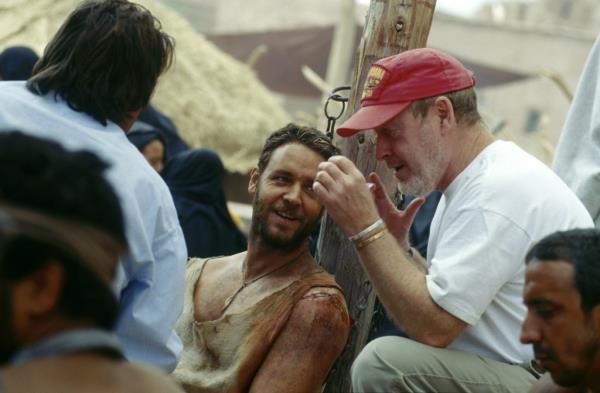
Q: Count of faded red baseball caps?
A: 1